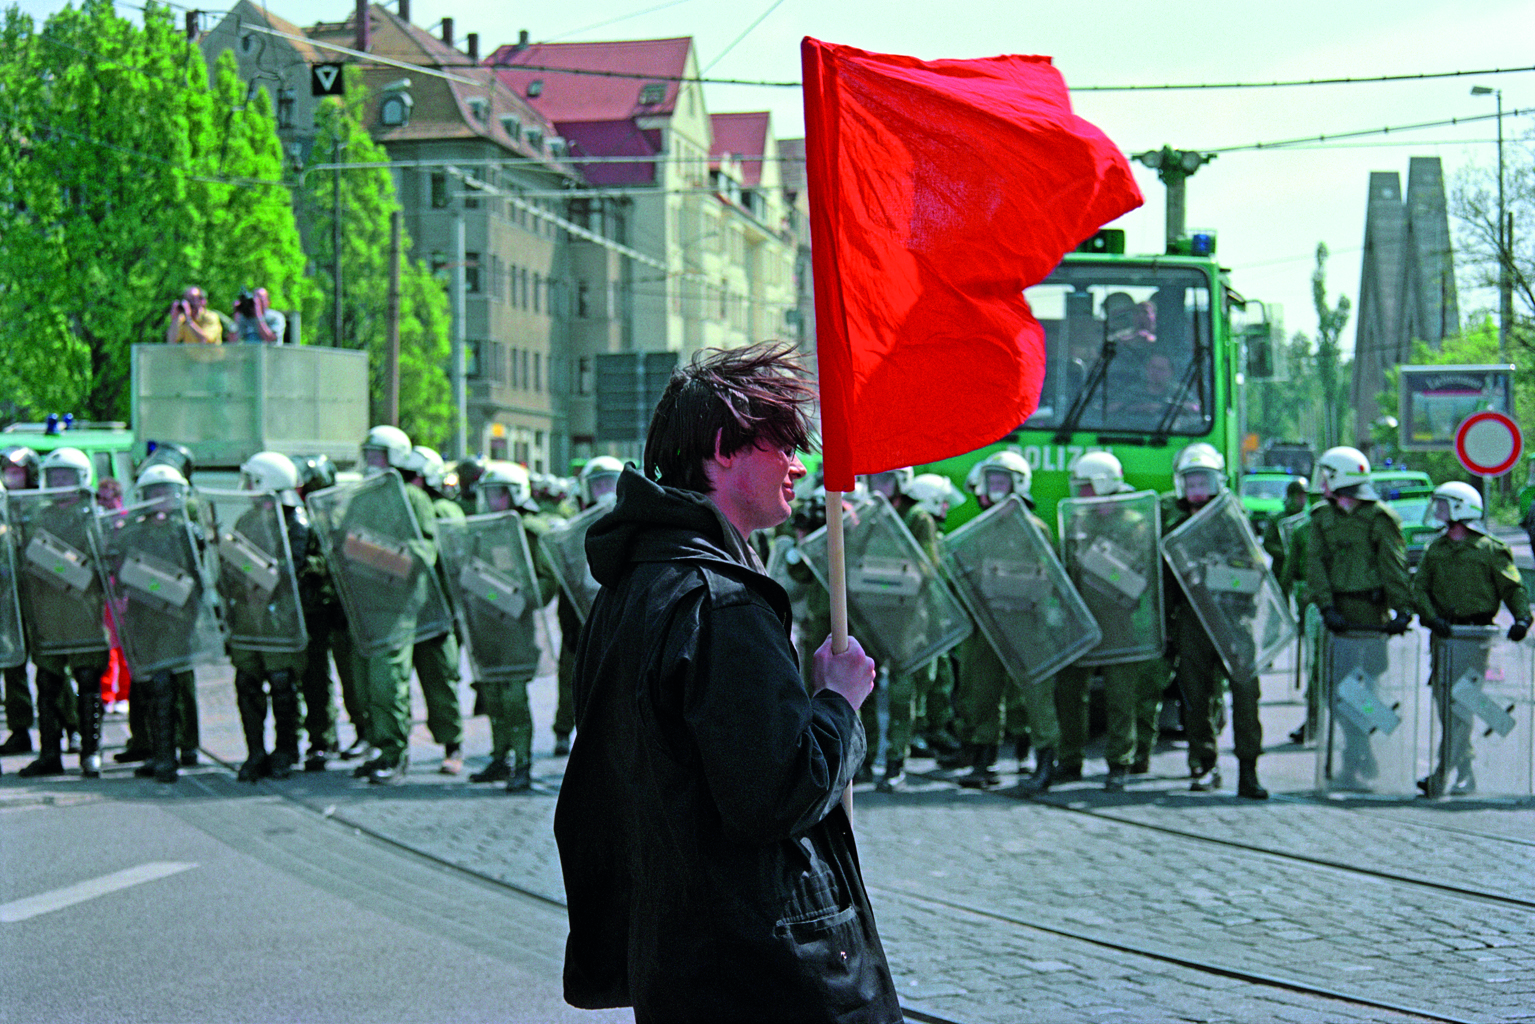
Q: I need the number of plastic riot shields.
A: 13